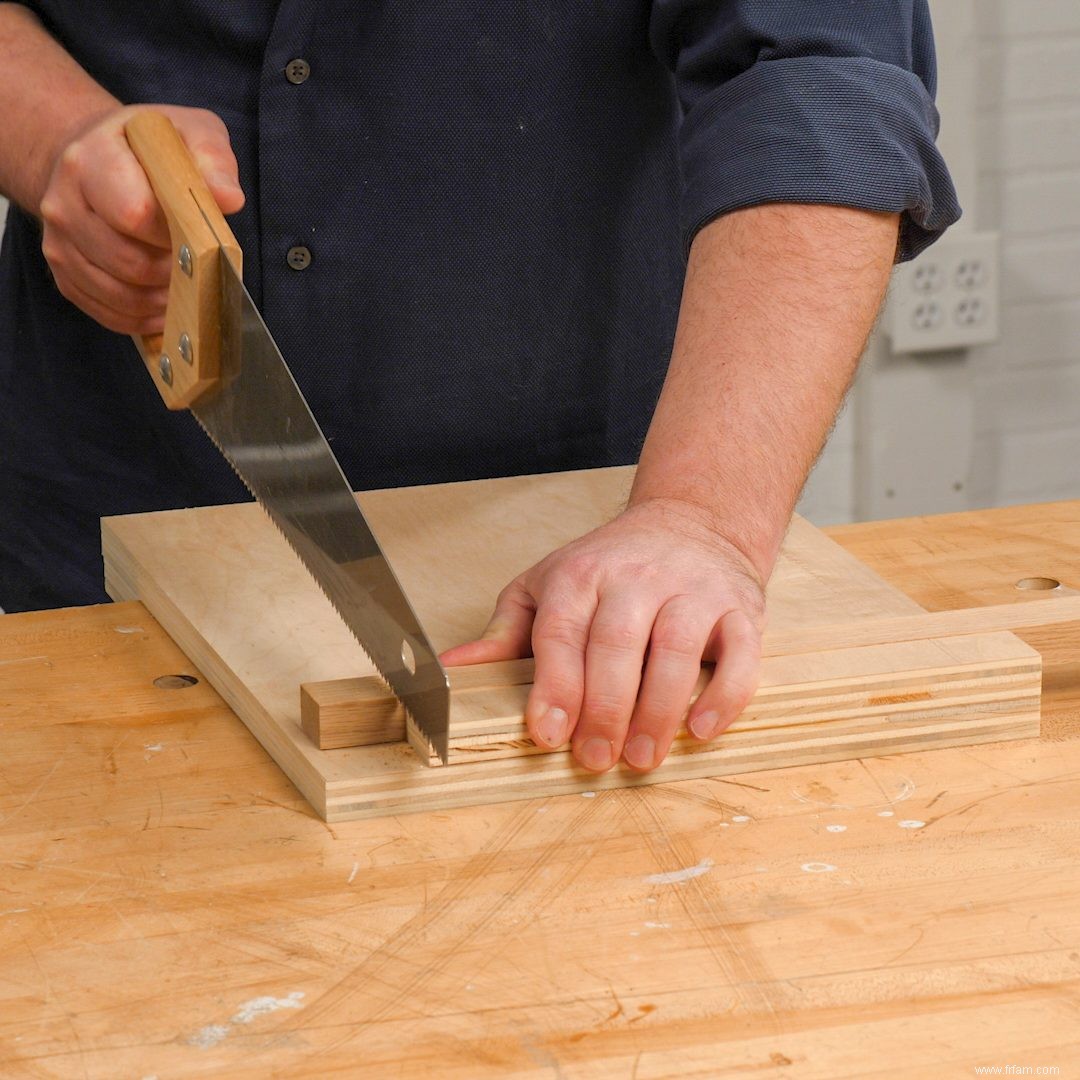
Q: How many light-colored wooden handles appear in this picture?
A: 1